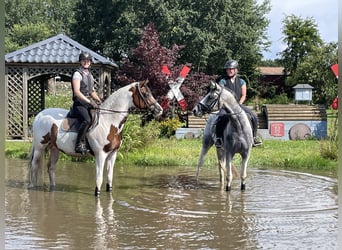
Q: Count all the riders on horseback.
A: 2